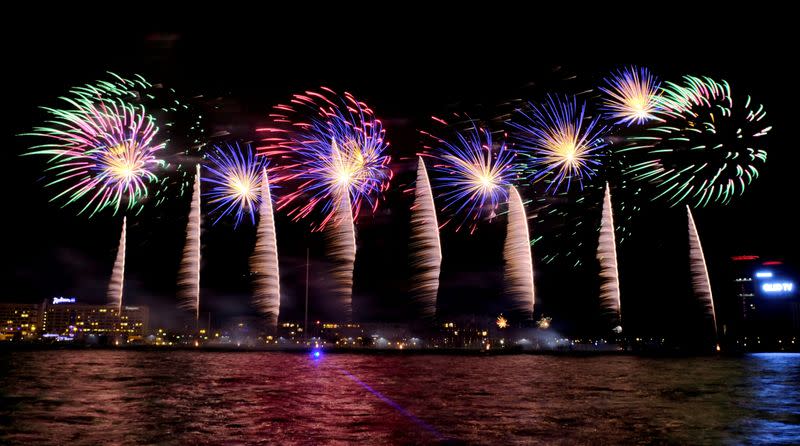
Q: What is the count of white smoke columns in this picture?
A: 8